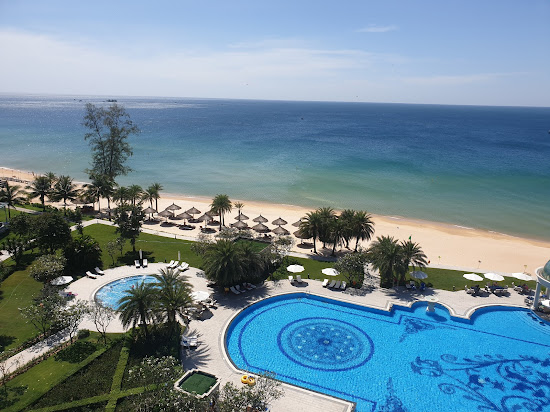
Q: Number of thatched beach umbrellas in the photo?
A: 15